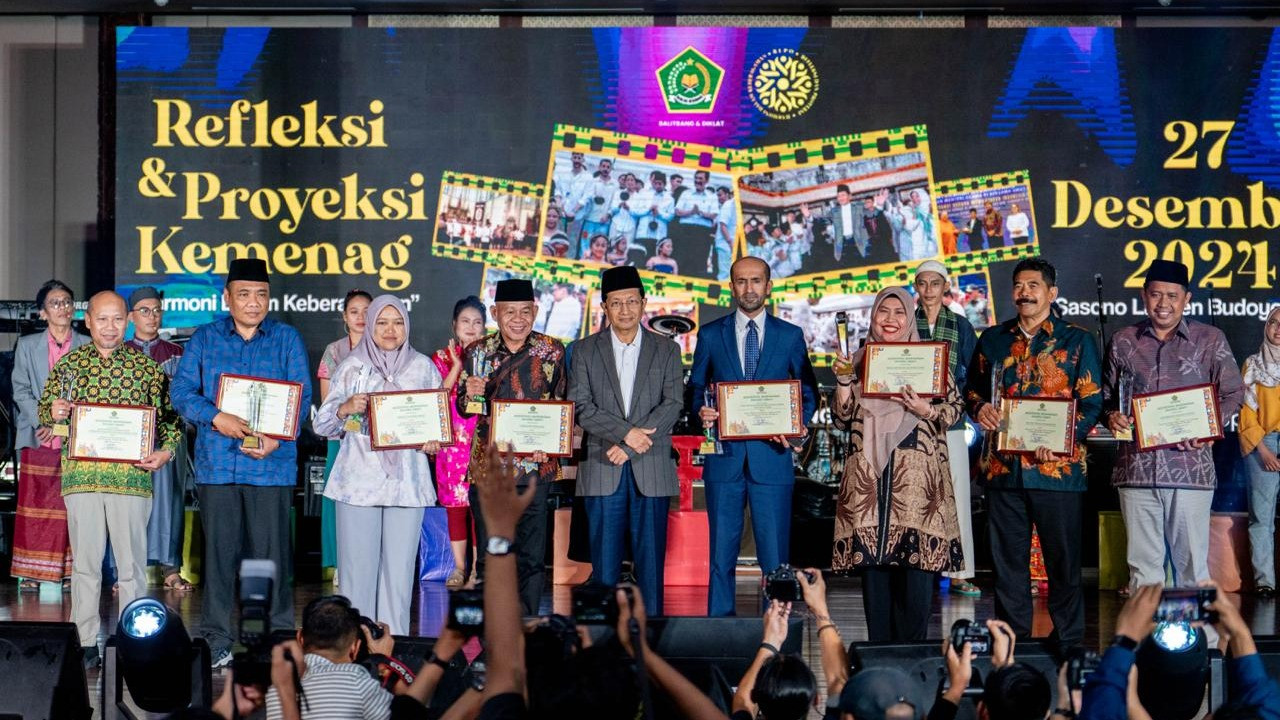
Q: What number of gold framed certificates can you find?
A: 8